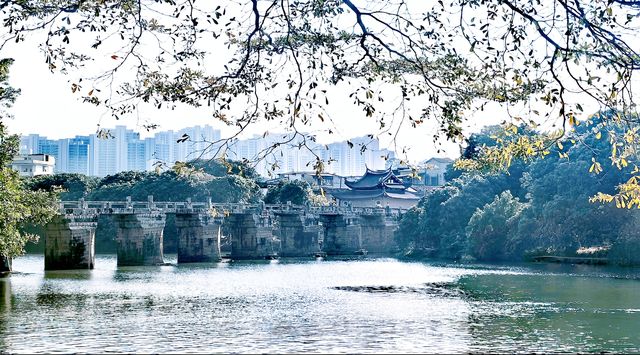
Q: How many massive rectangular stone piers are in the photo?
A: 7